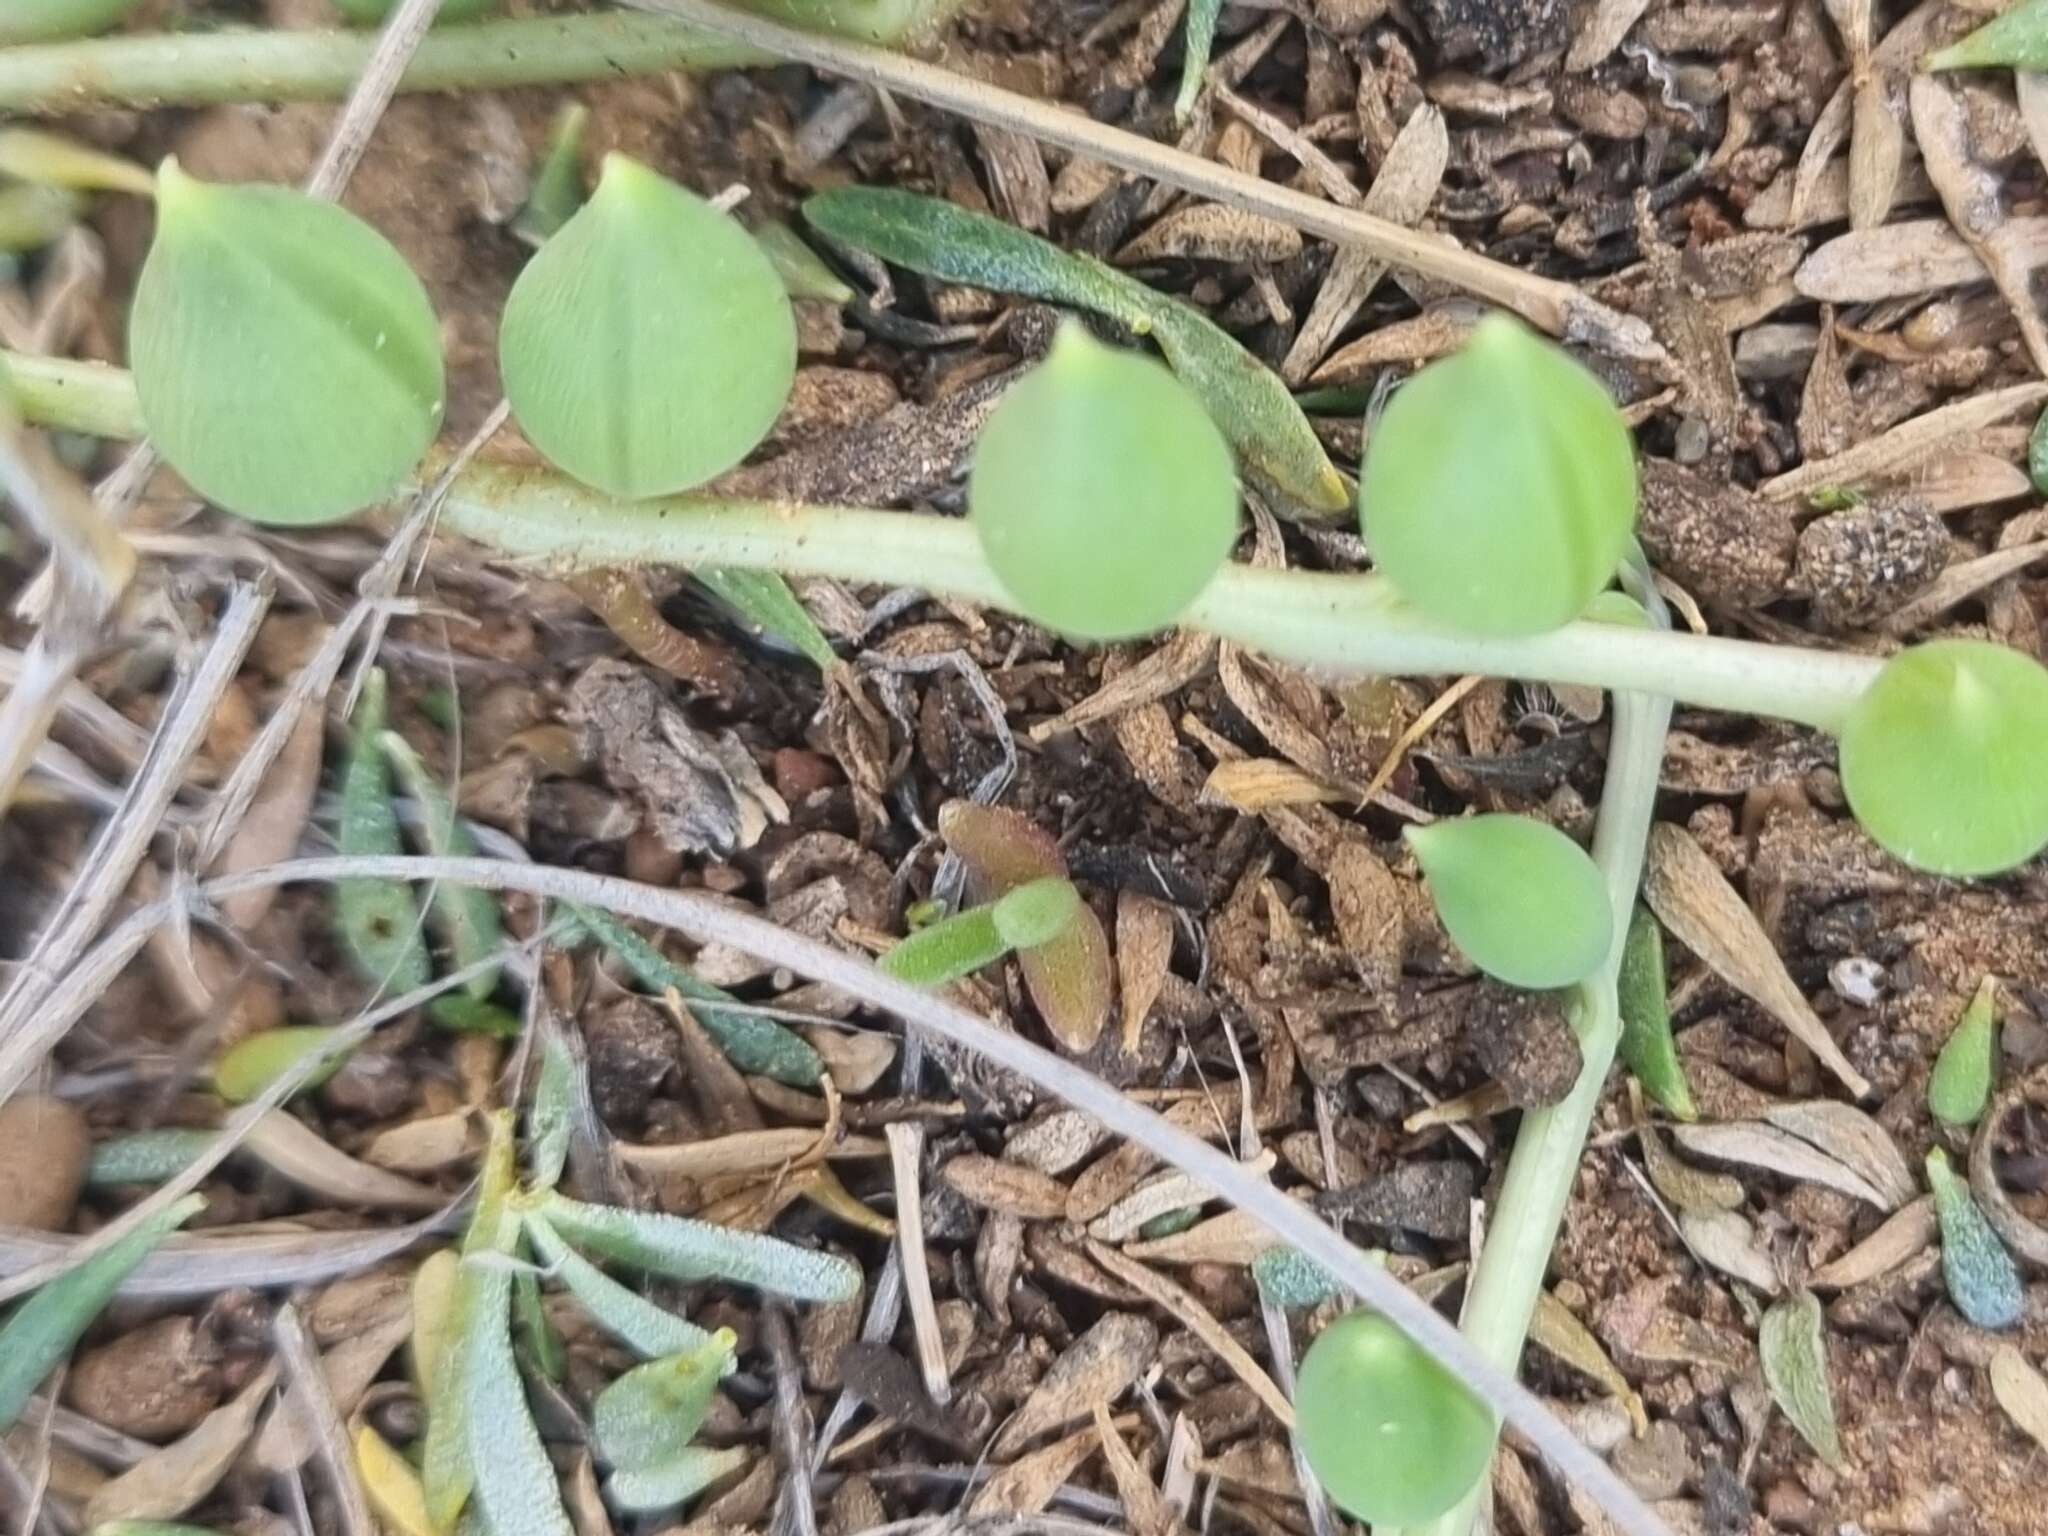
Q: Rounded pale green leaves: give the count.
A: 7